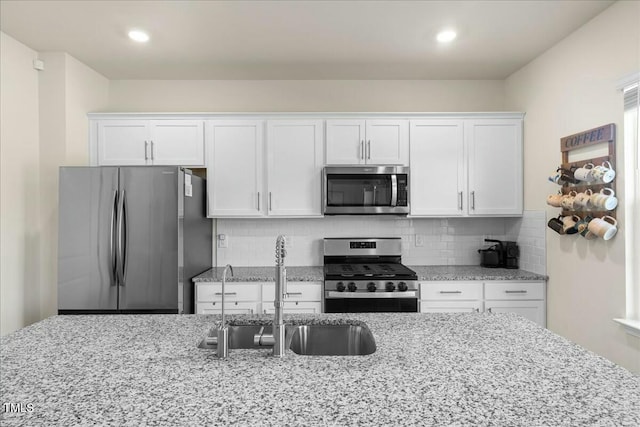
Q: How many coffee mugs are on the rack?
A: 12